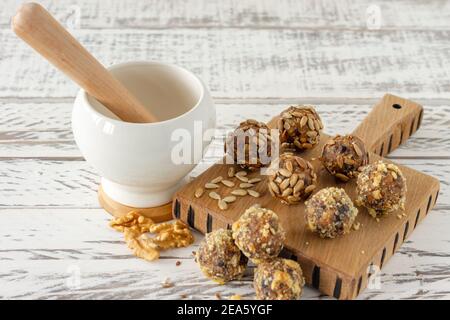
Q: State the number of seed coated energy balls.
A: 4